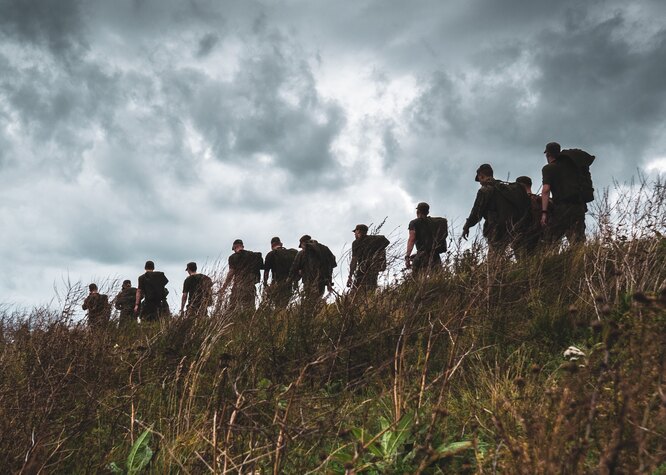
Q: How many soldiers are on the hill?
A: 12